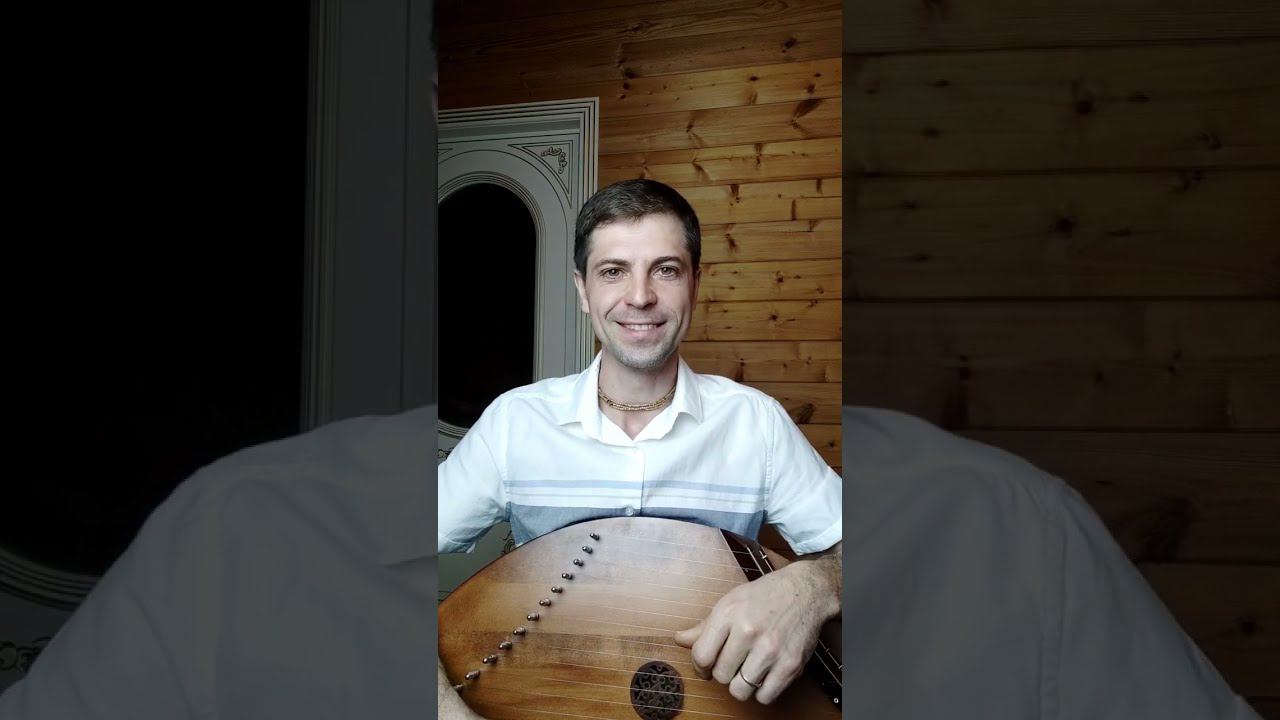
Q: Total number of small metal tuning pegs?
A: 12